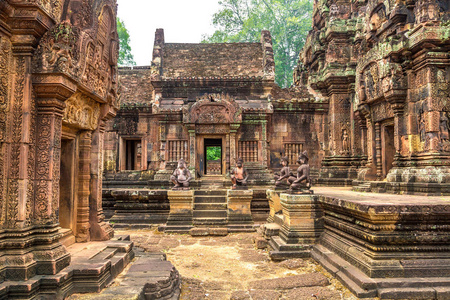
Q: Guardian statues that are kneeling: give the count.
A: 4